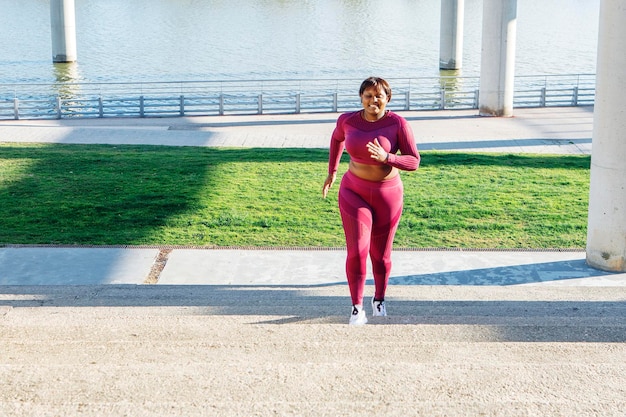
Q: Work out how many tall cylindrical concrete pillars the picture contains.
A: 4